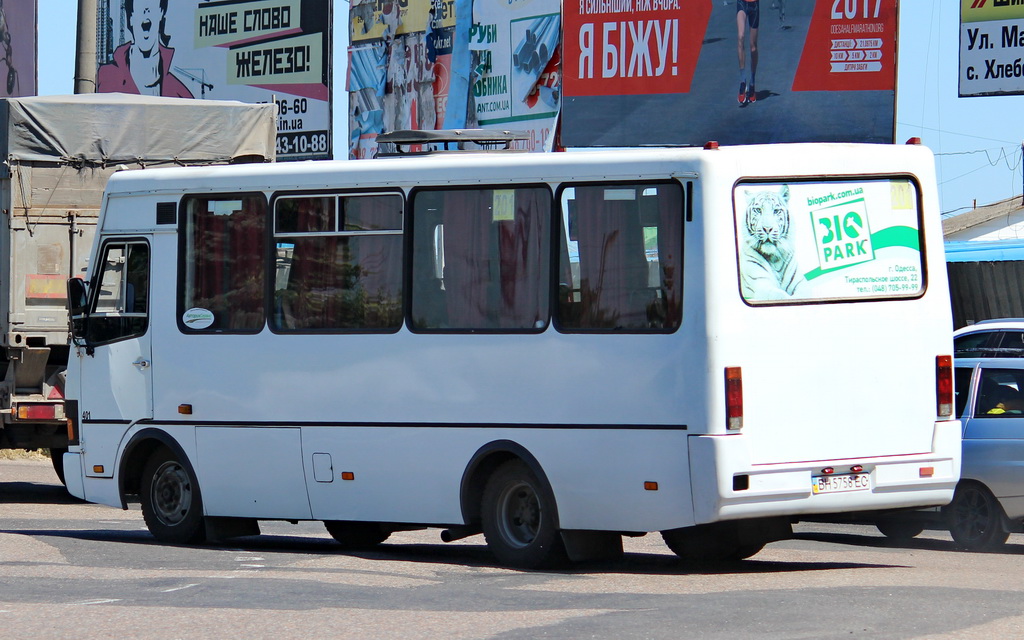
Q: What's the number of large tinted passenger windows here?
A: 4